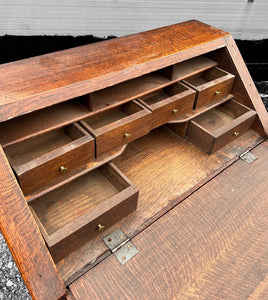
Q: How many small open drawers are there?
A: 6